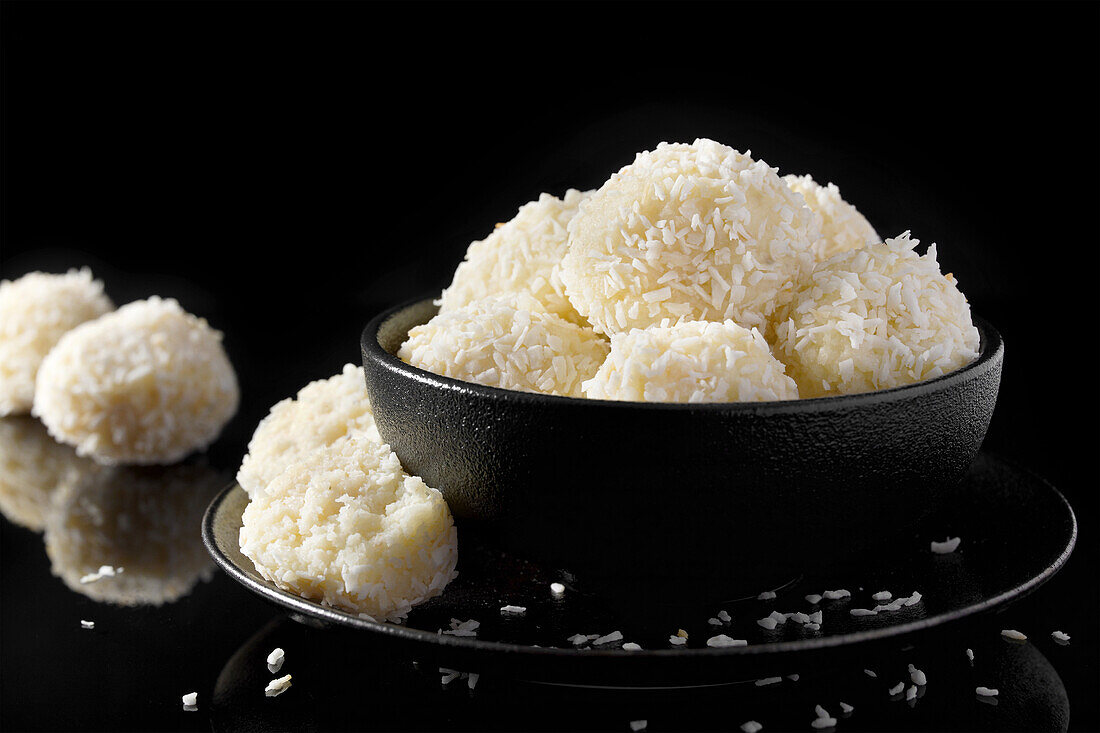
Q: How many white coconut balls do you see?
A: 10